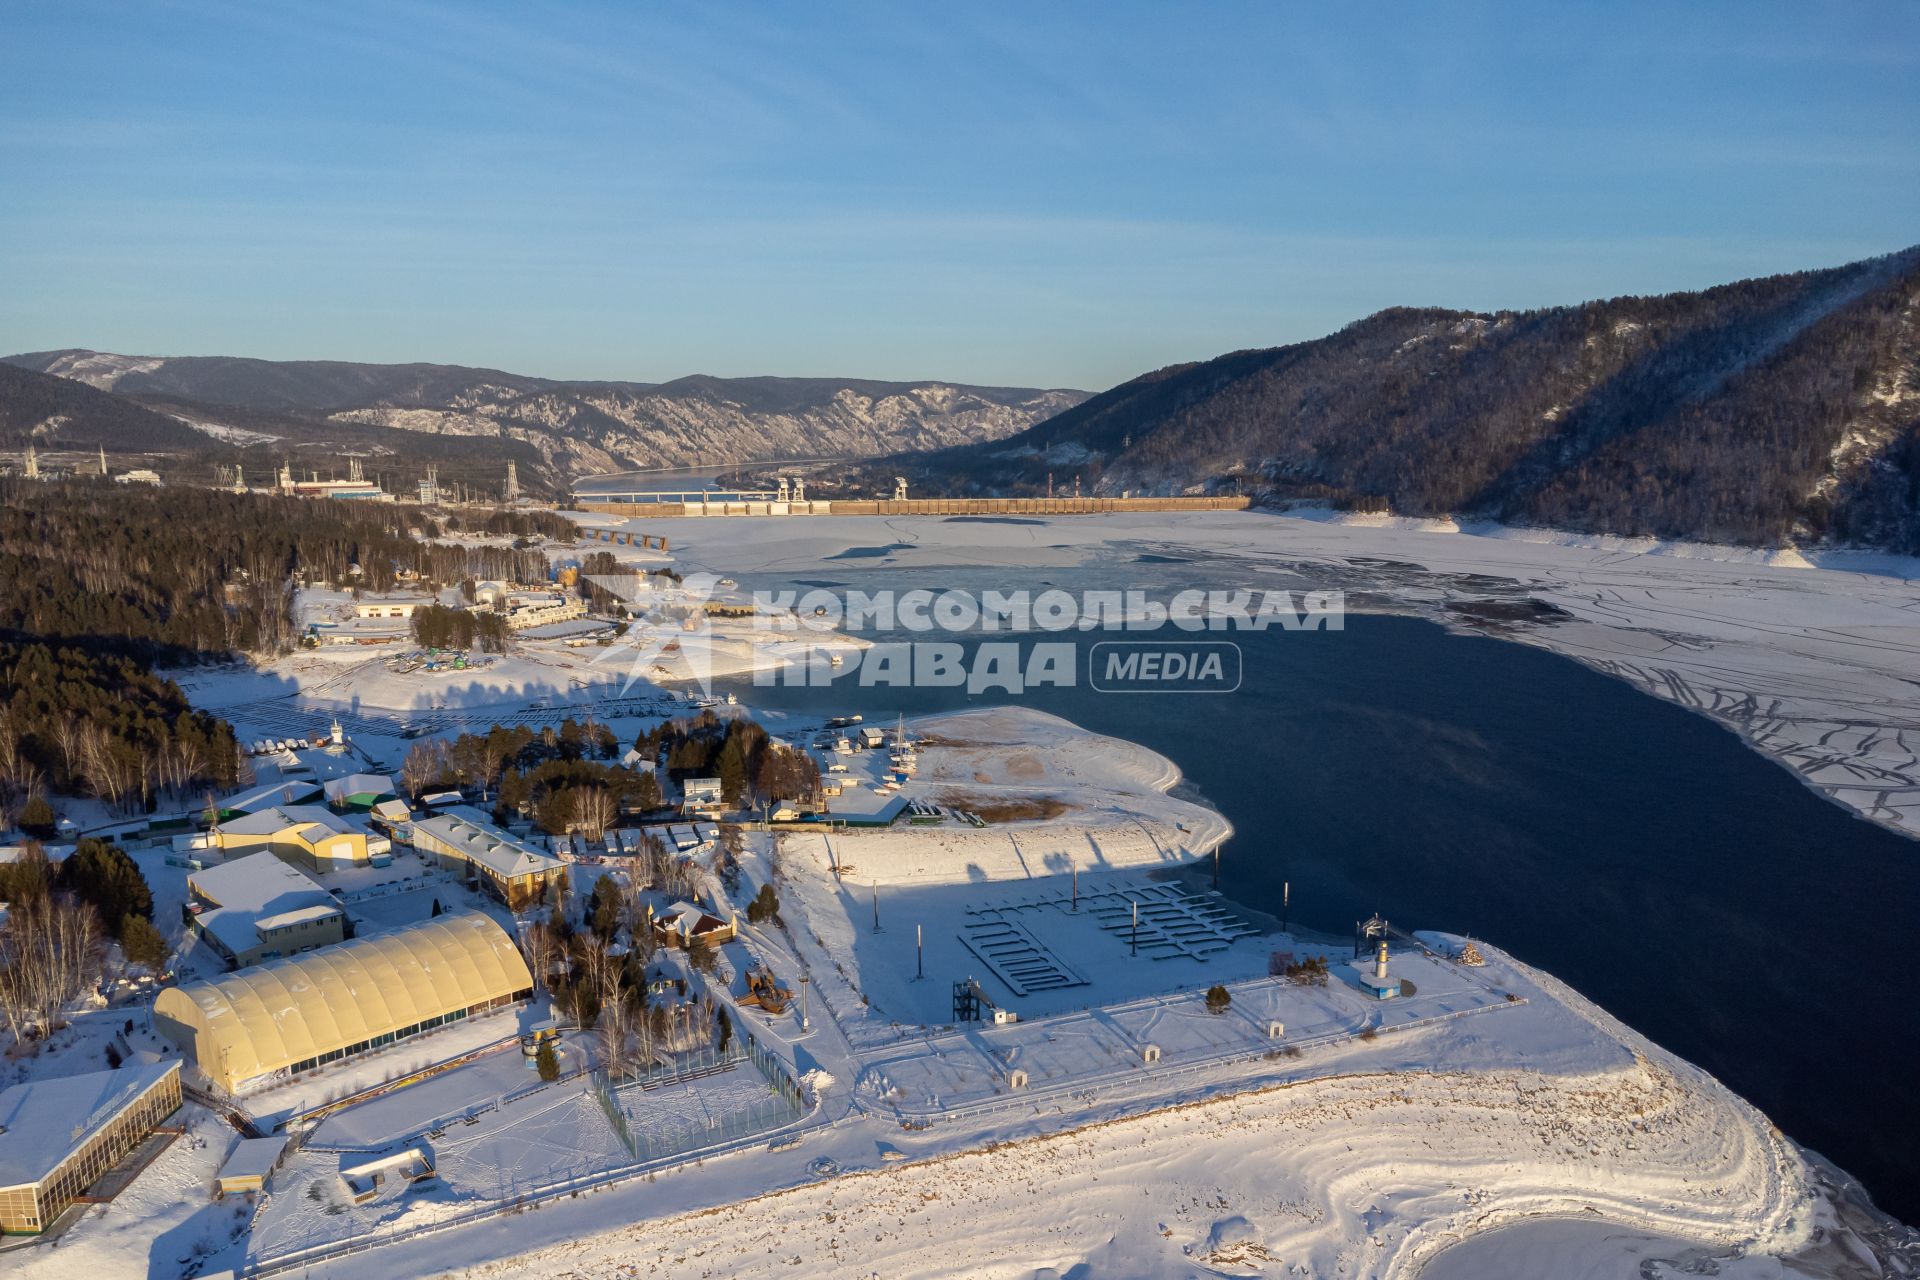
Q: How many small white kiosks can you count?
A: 3